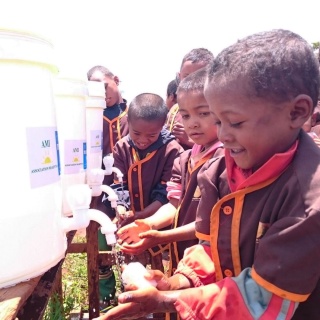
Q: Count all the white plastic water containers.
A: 3